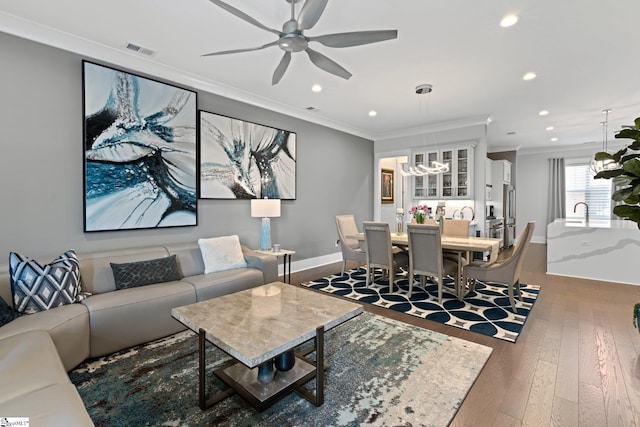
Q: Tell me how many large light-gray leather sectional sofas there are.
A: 1